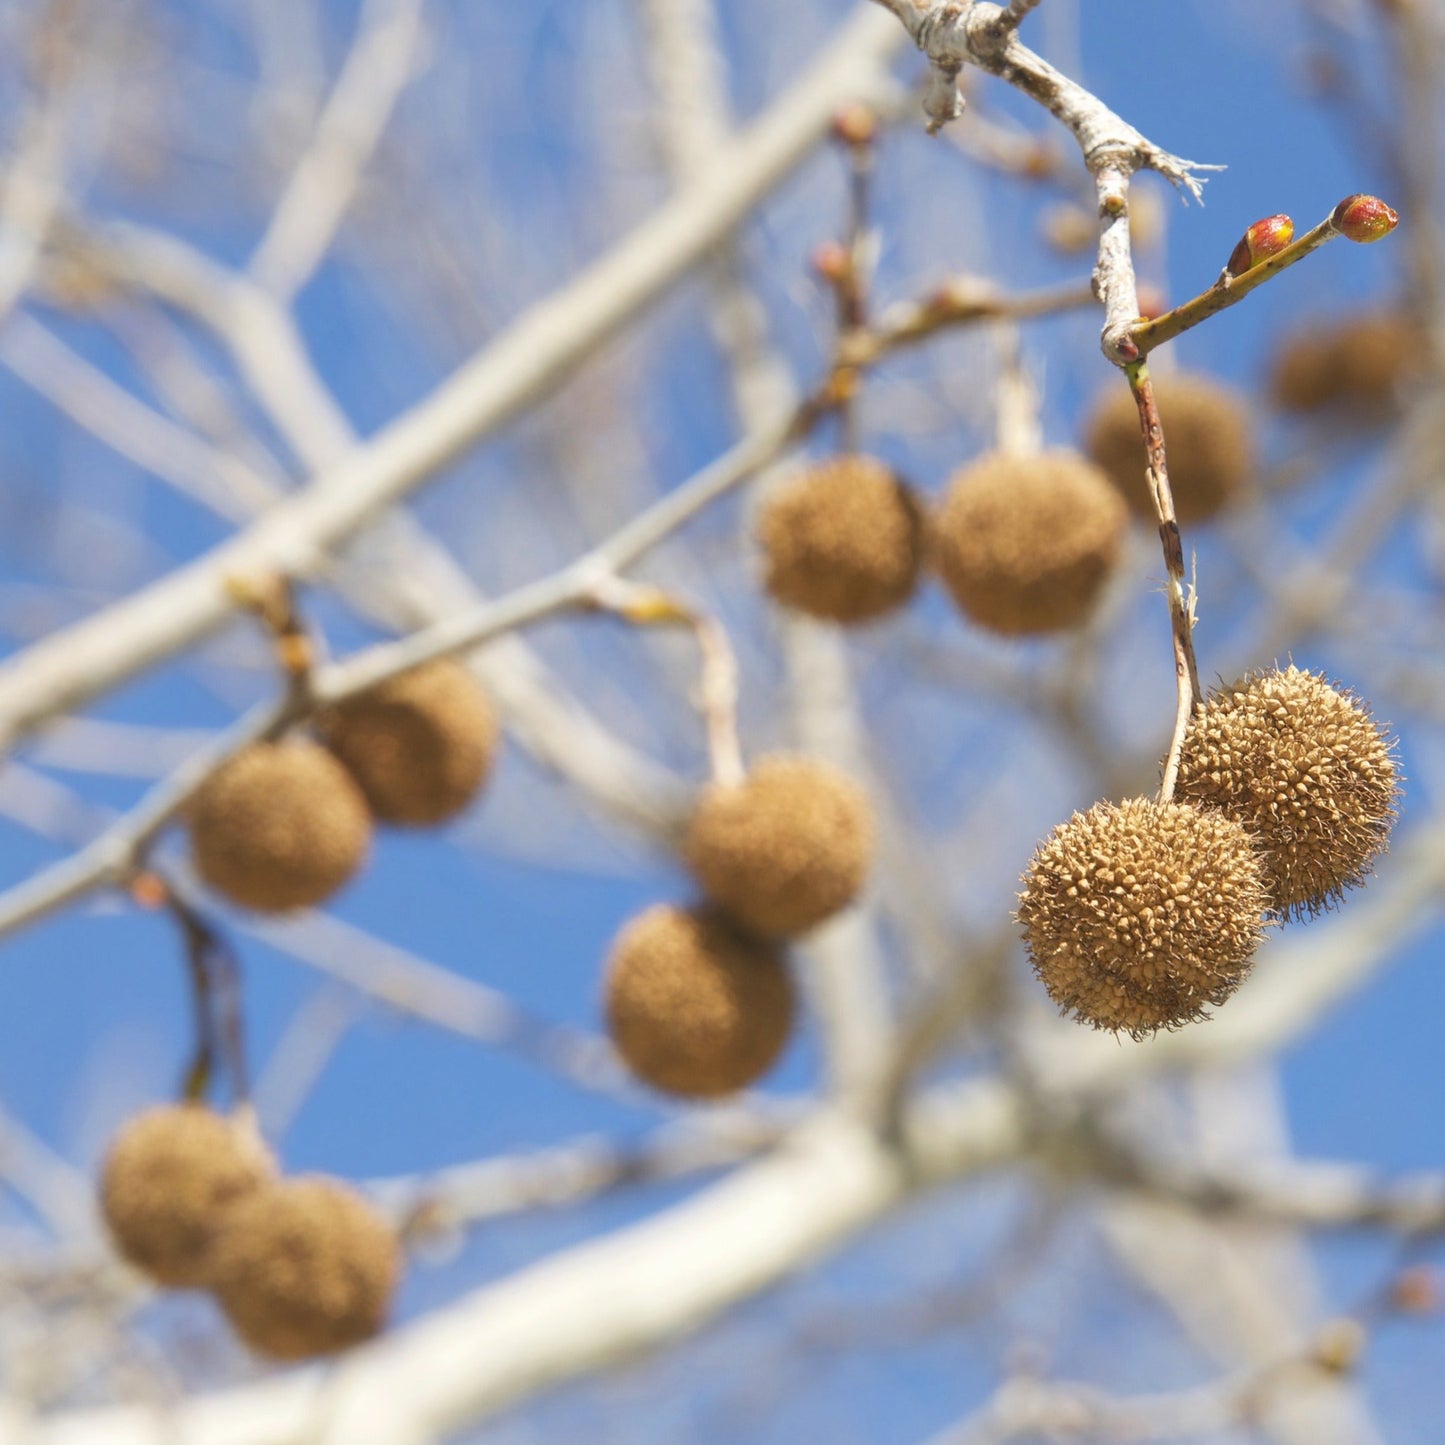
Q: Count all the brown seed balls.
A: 13